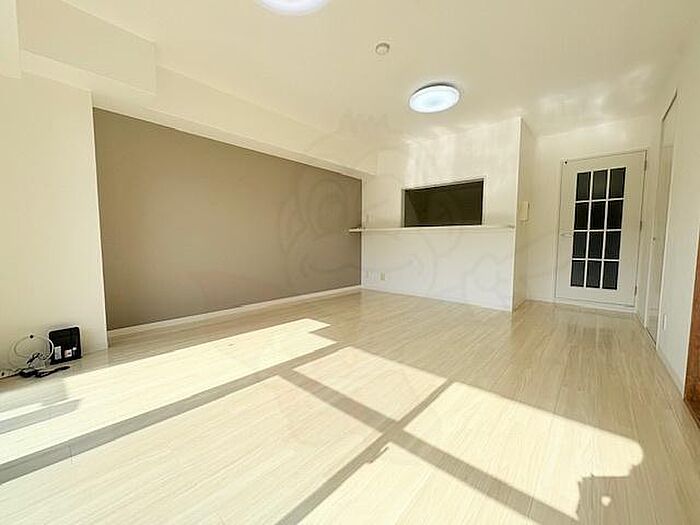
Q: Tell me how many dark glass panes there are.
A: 12